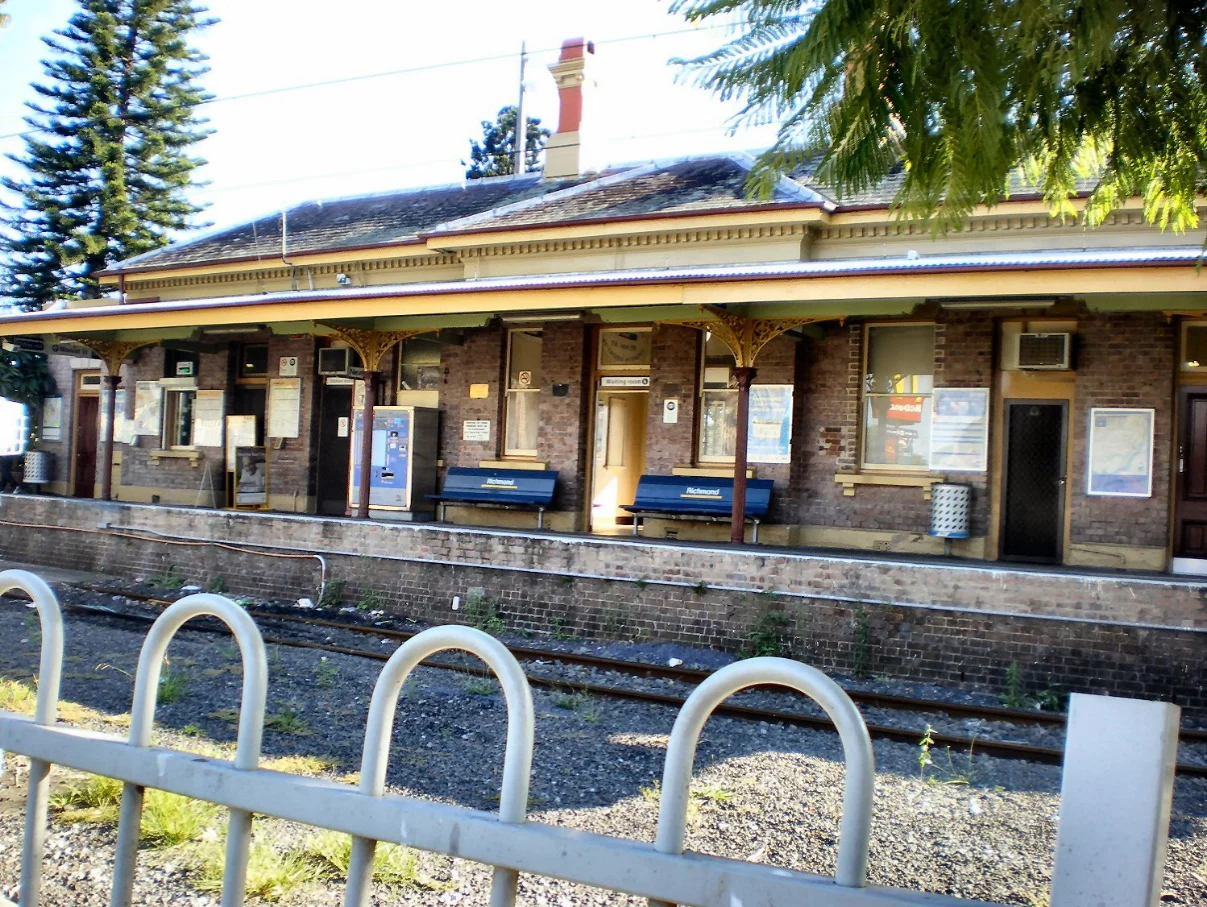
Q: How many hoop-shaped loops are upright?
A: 4